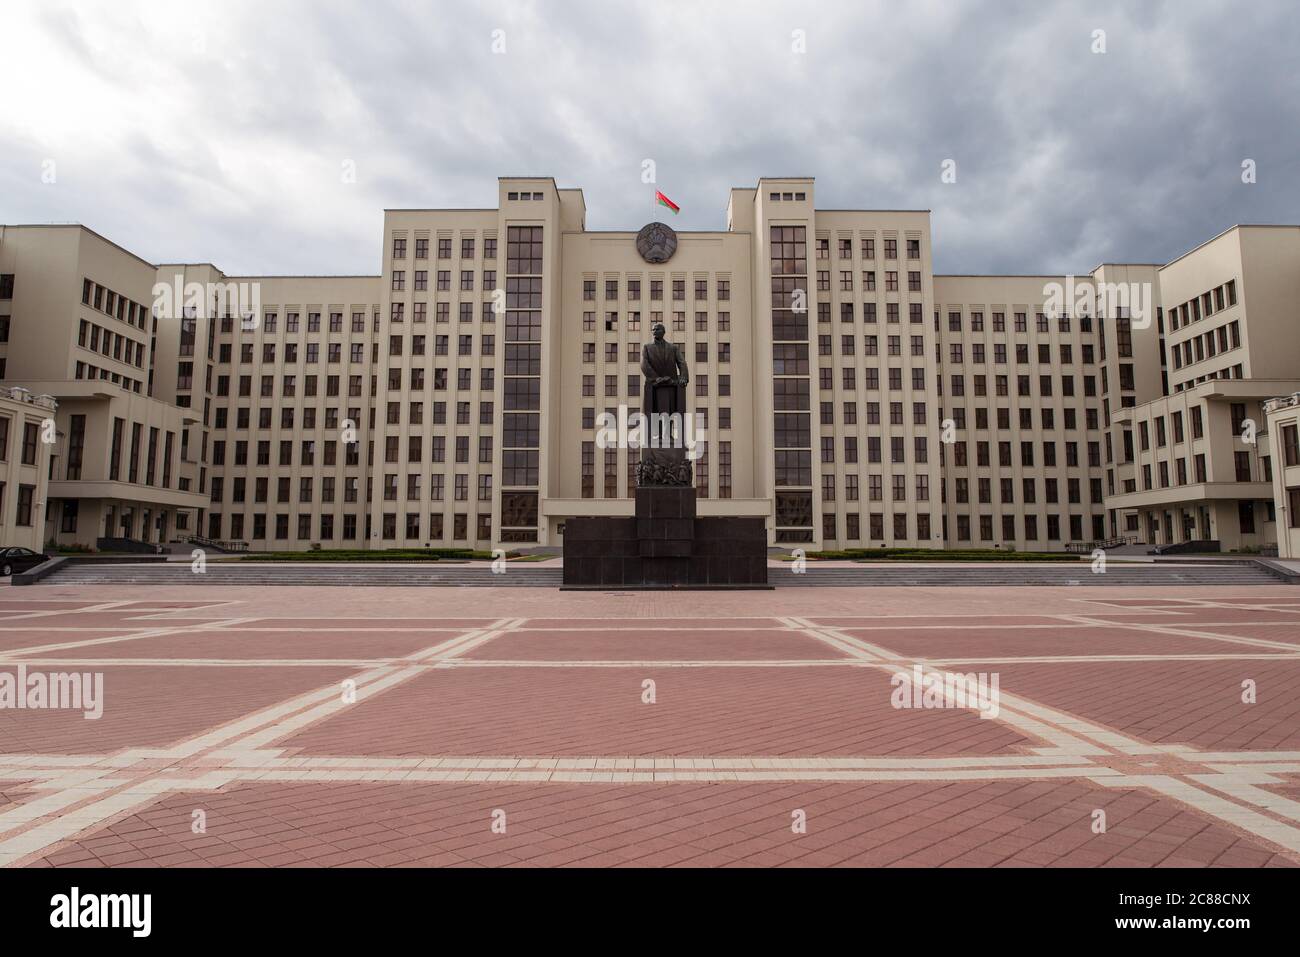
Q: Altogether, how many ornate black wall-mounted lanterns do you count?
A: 0